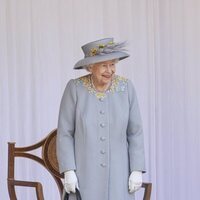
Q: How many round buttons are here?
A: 6